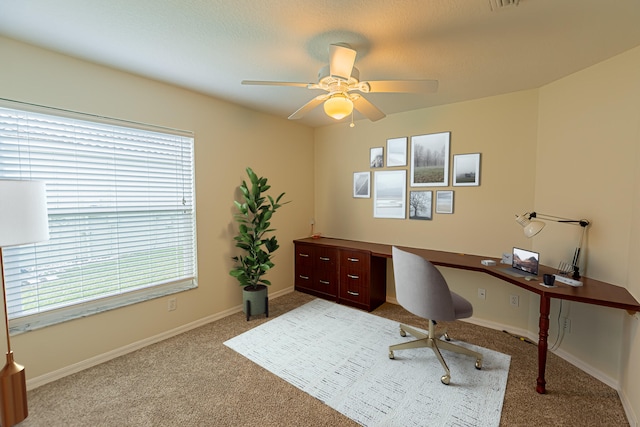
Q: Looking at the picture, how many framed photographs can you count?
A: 8